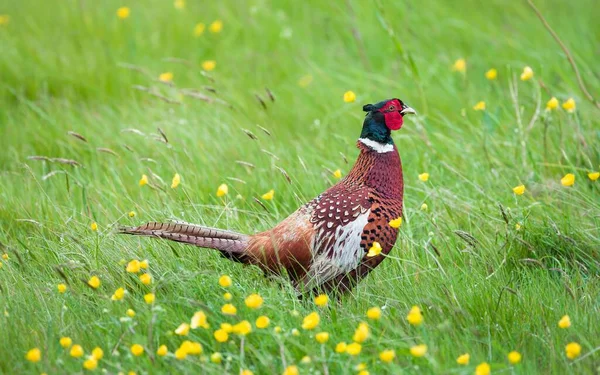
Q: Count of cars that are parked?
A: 0